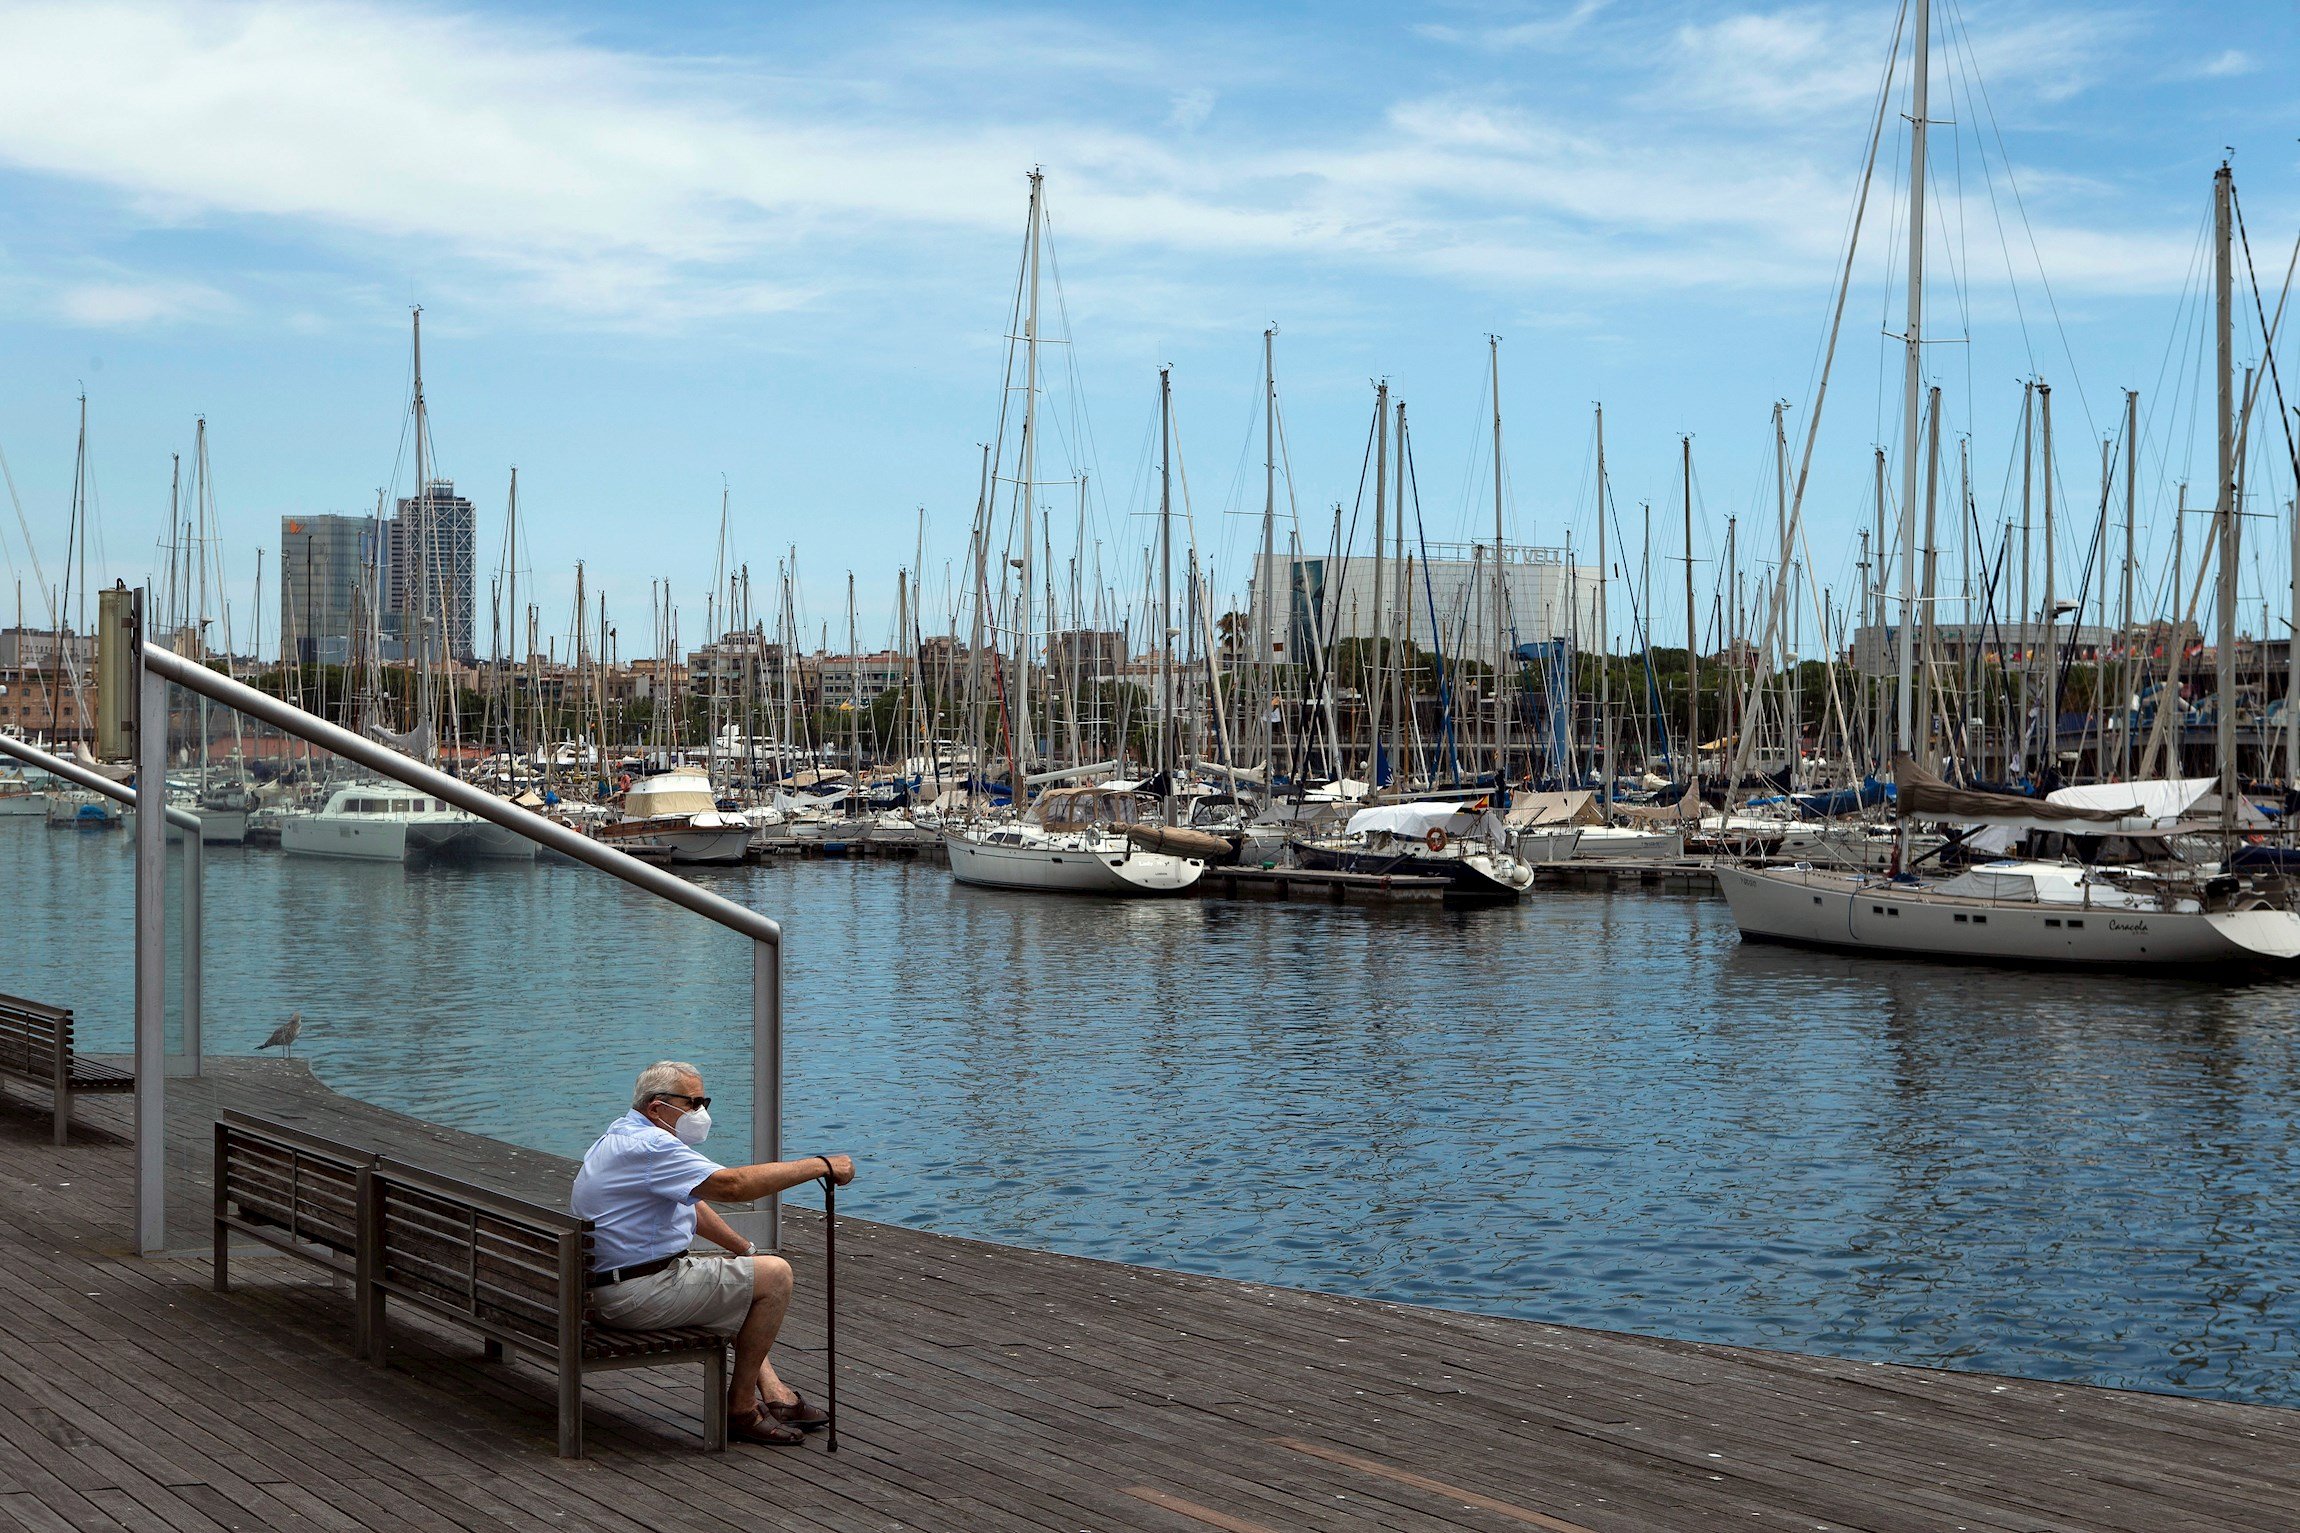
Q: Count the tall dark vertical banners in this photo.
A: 1